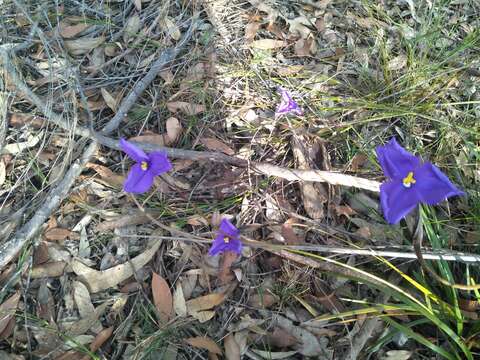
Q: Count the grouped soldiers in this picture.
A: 0